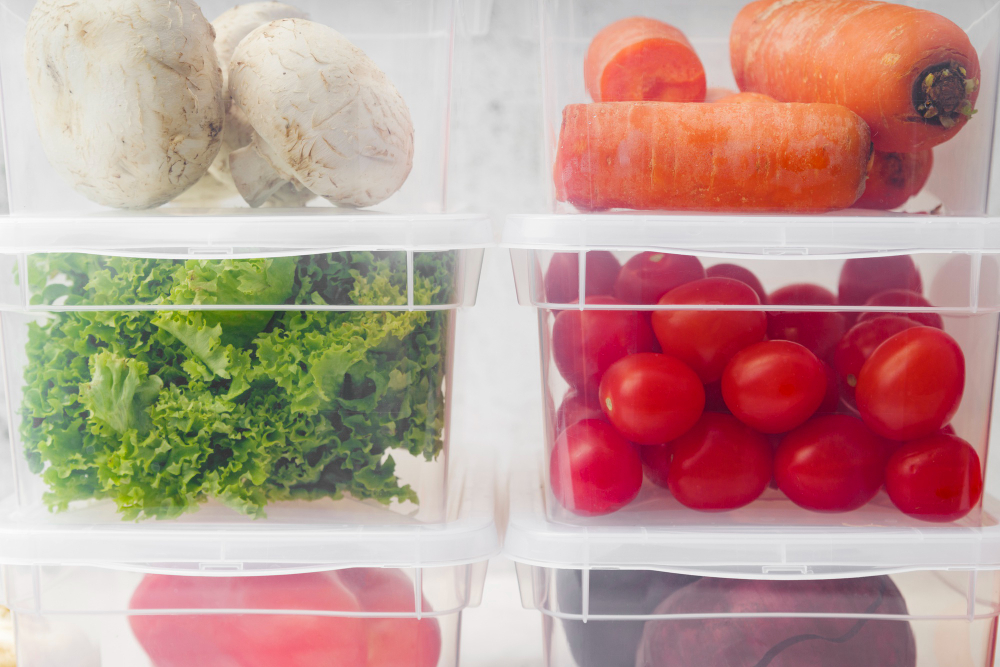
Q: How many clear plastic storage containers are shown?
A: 6